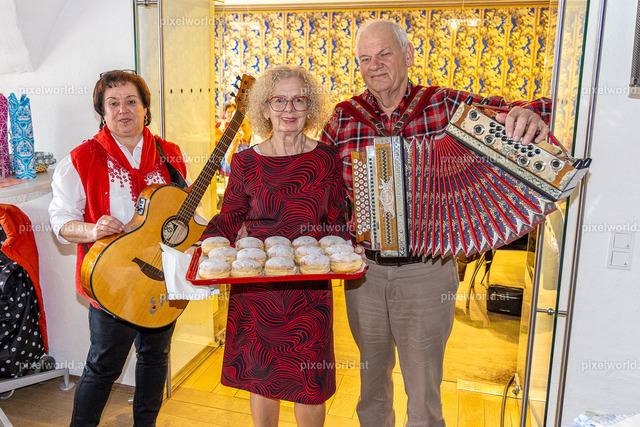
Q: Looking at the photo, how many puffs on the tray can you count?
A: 15